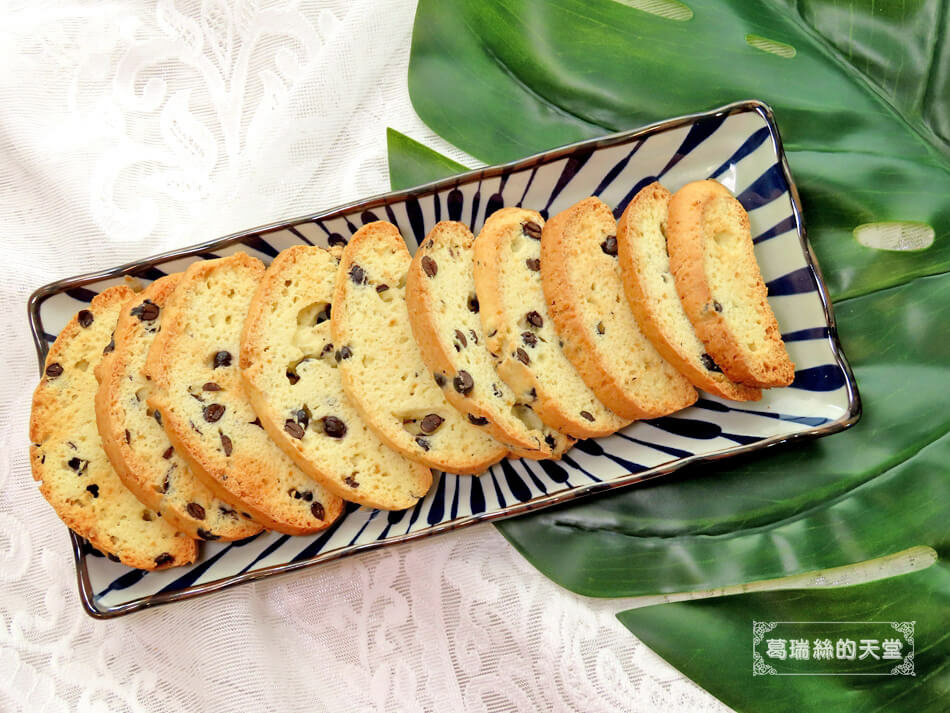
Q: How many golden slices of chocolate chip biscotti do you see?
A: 10